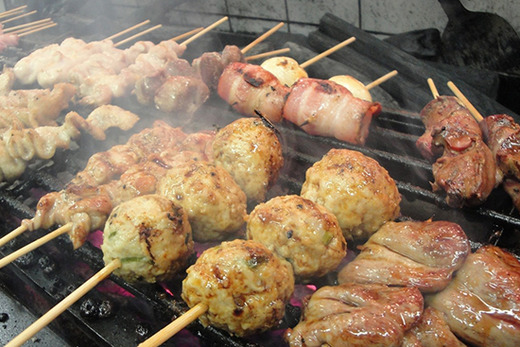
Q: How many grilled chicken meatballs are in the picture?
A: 6